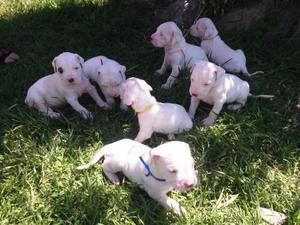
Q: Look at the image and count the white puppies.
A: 7